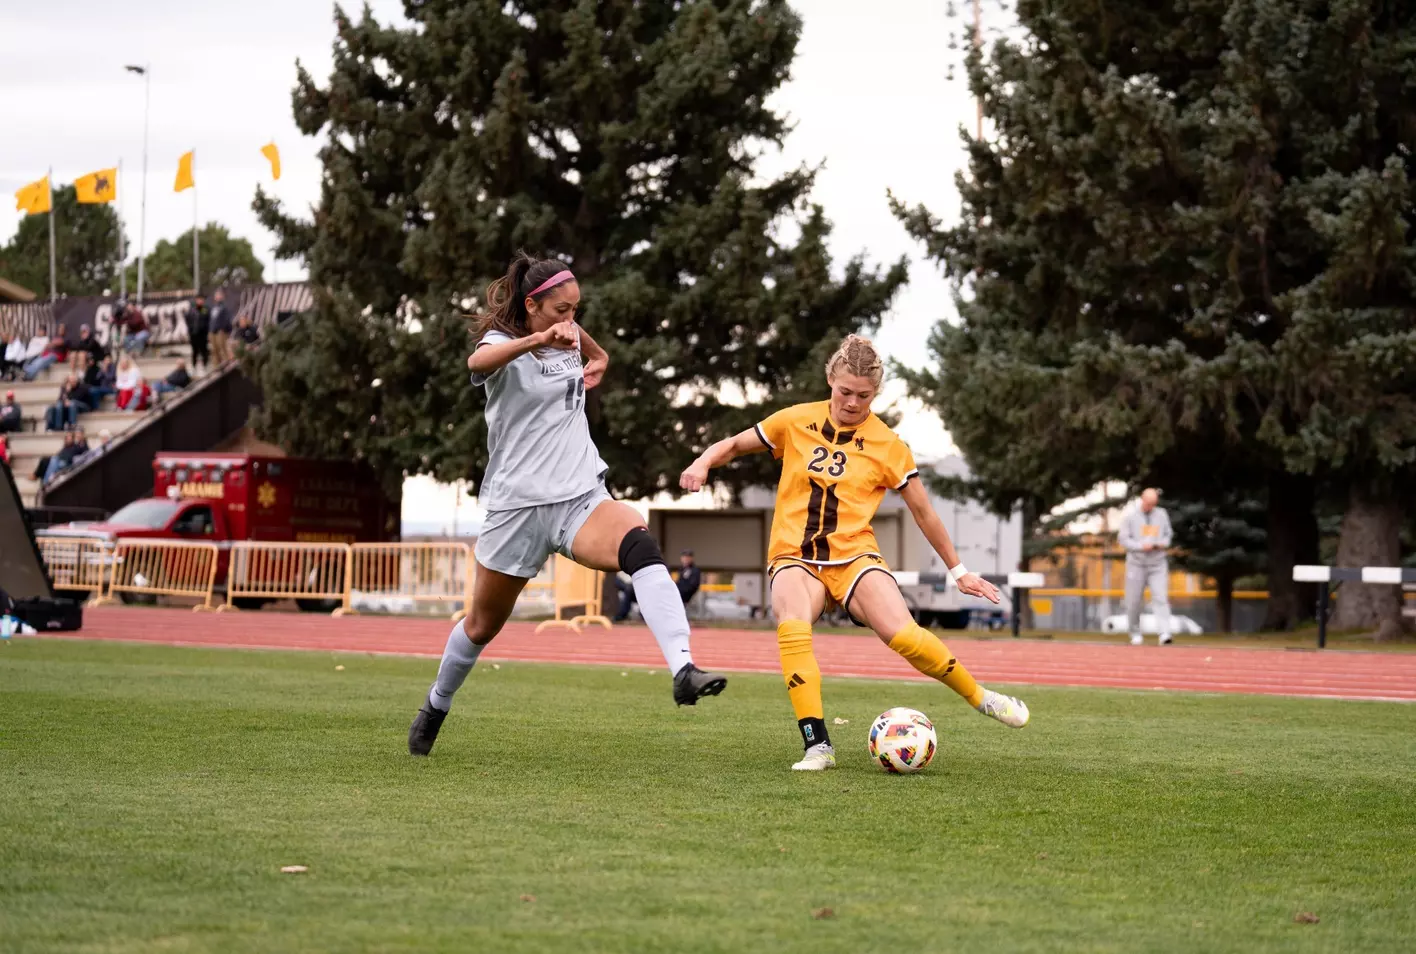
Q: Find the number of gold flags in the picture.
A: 4